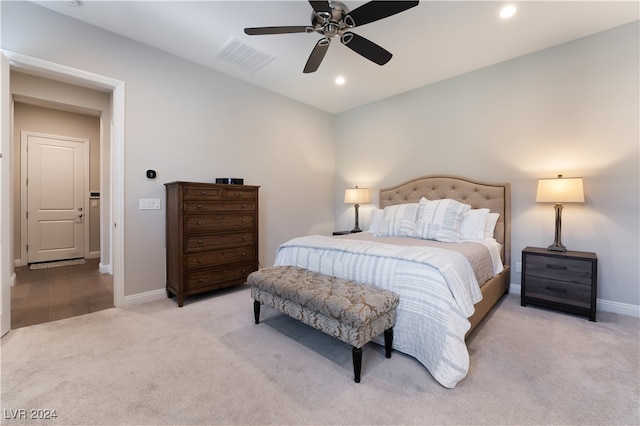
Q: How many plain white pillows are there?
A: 3